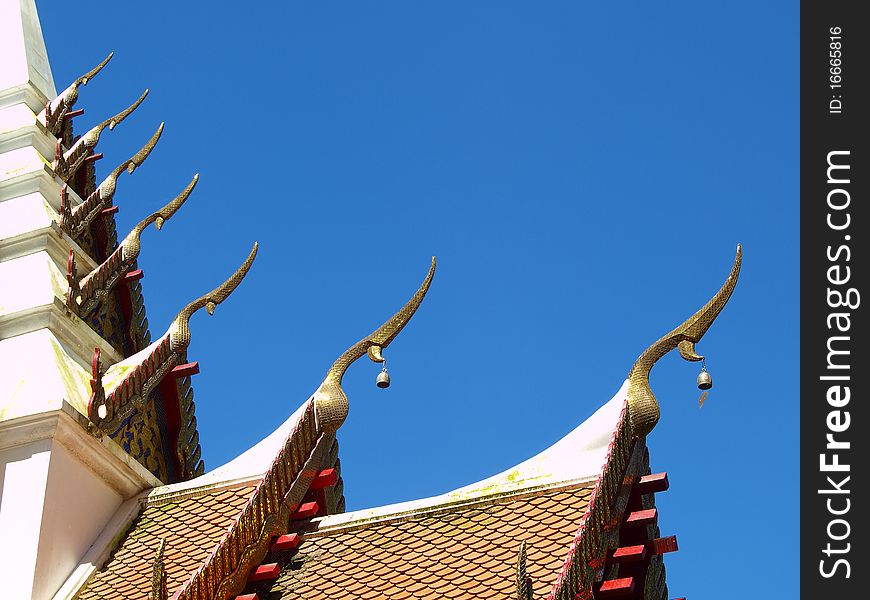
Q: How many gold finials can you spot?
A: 7